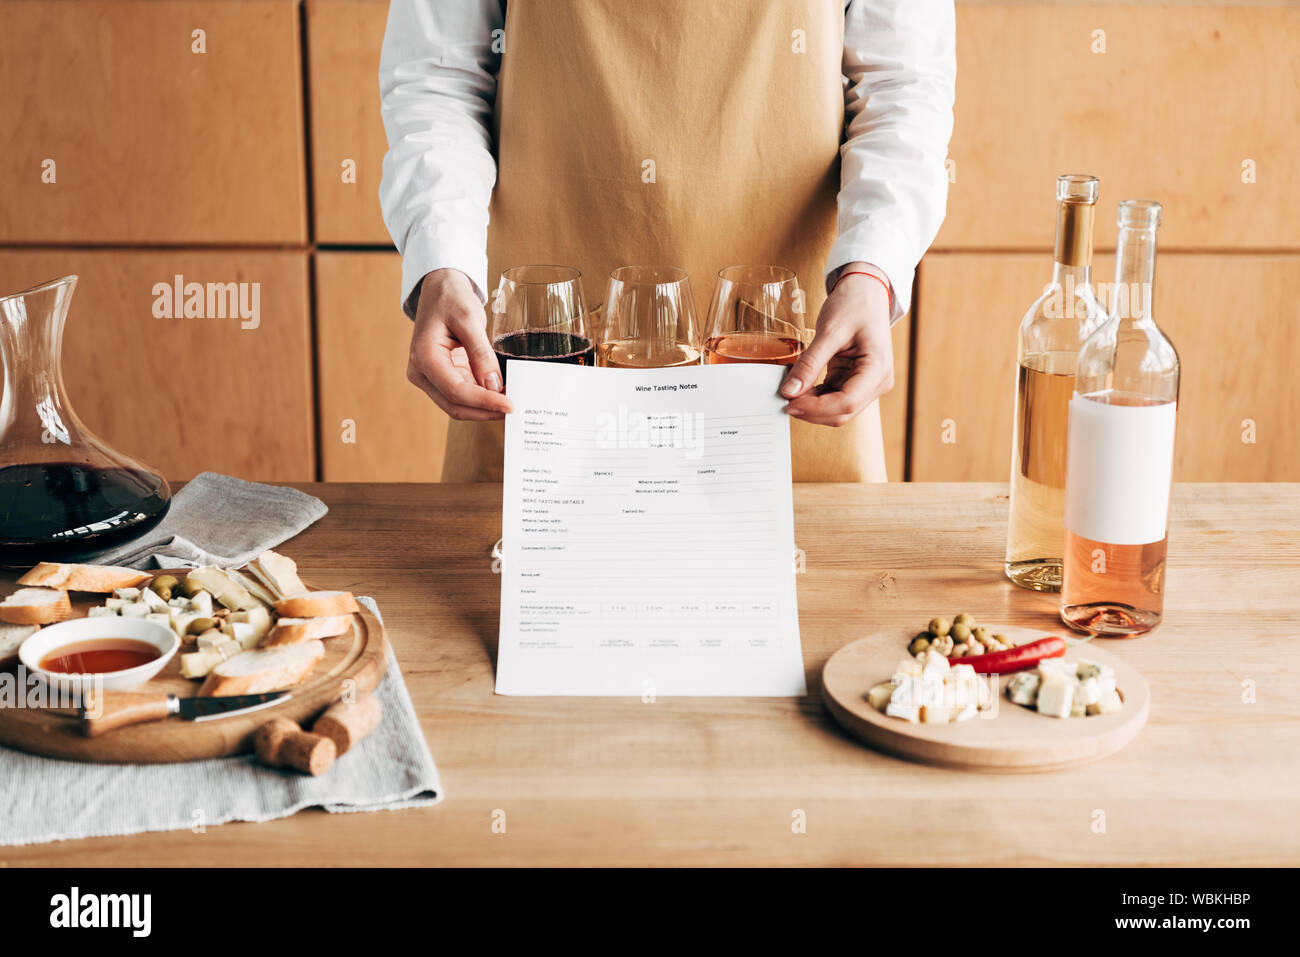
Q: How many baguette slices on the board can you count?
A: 6